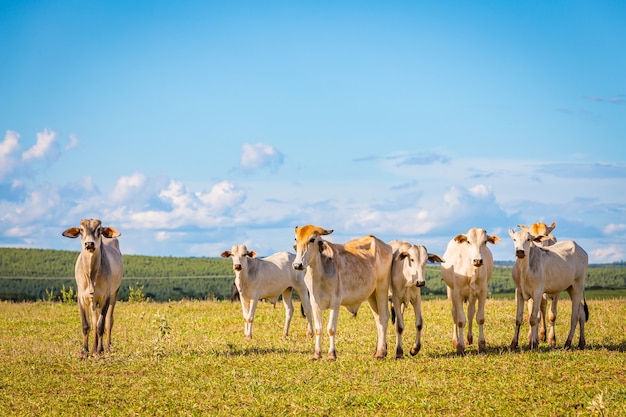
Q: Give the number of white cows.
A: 7